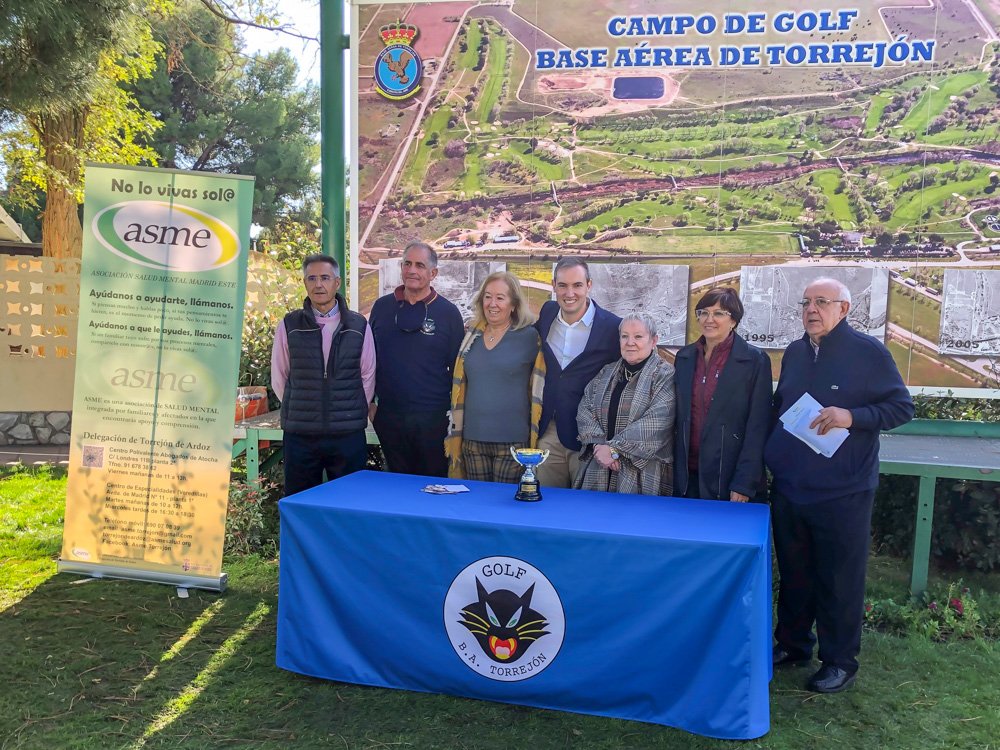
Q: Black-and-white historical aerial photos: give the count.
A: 4